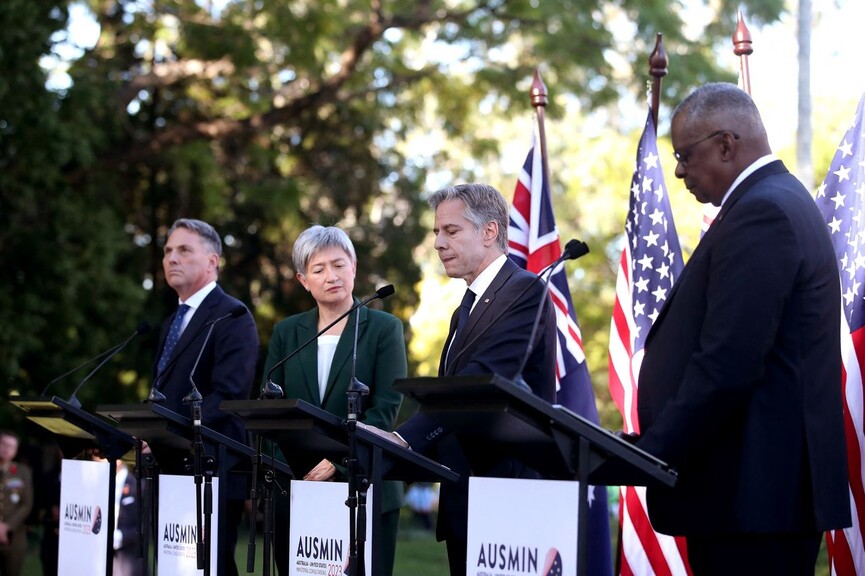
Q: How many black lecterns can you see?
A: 4